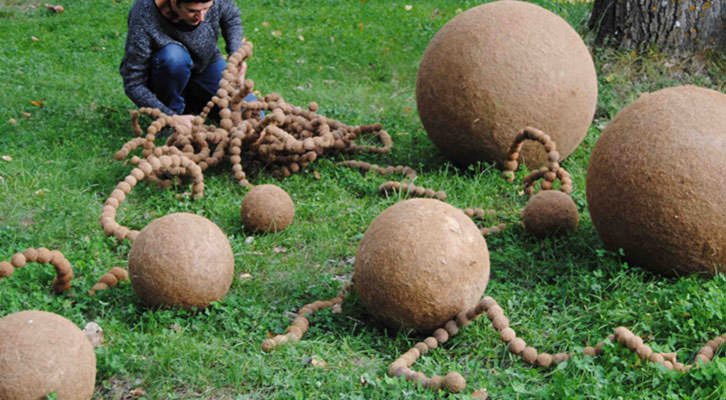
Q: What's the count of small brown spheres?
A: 2